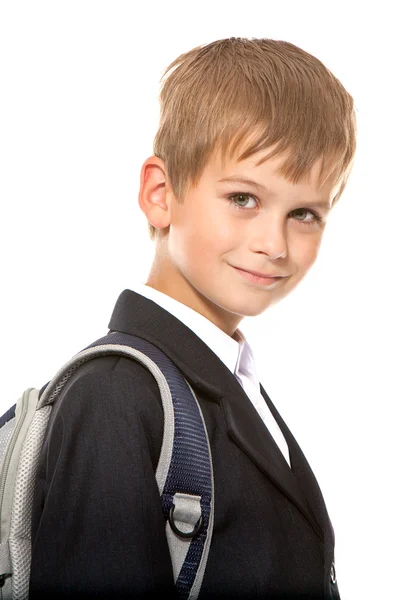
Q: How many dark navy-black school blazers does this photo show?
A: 1